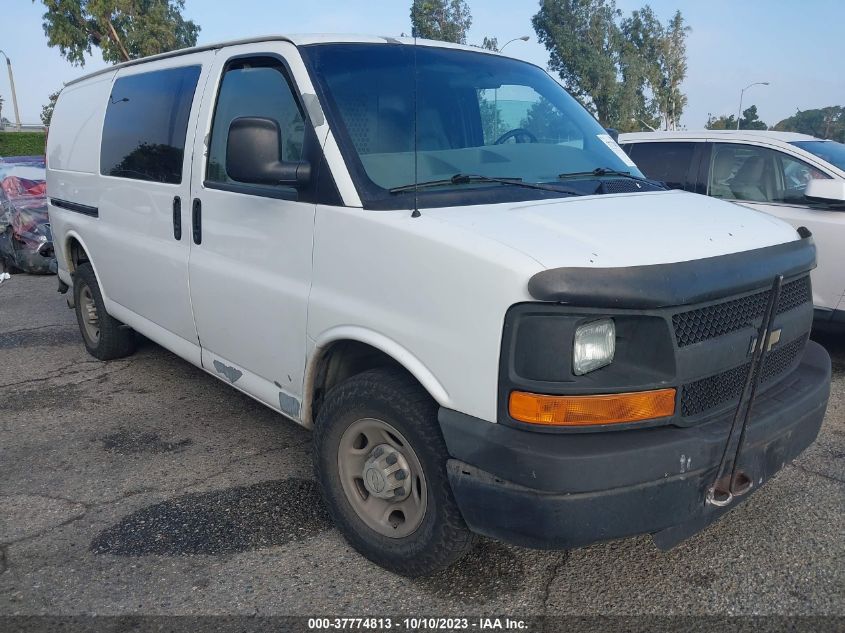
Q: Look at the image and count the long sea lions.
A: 0